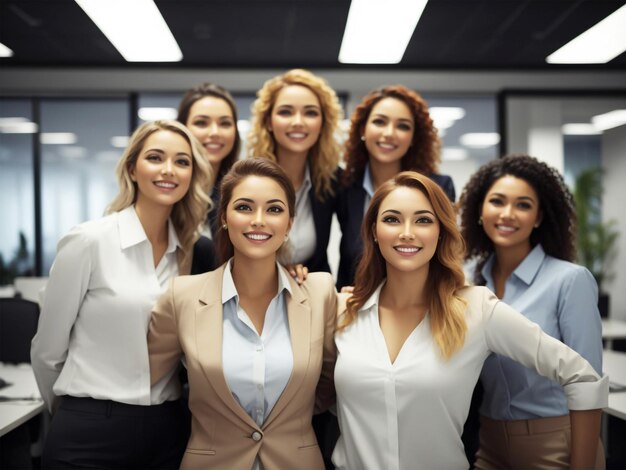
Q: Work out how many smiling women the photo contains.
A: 7